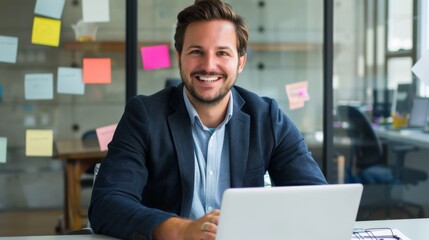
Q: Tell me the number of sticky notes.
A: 13